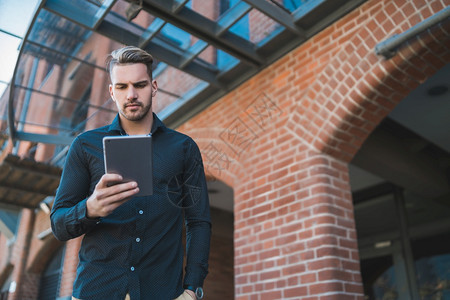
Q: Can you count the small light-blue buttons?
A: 3